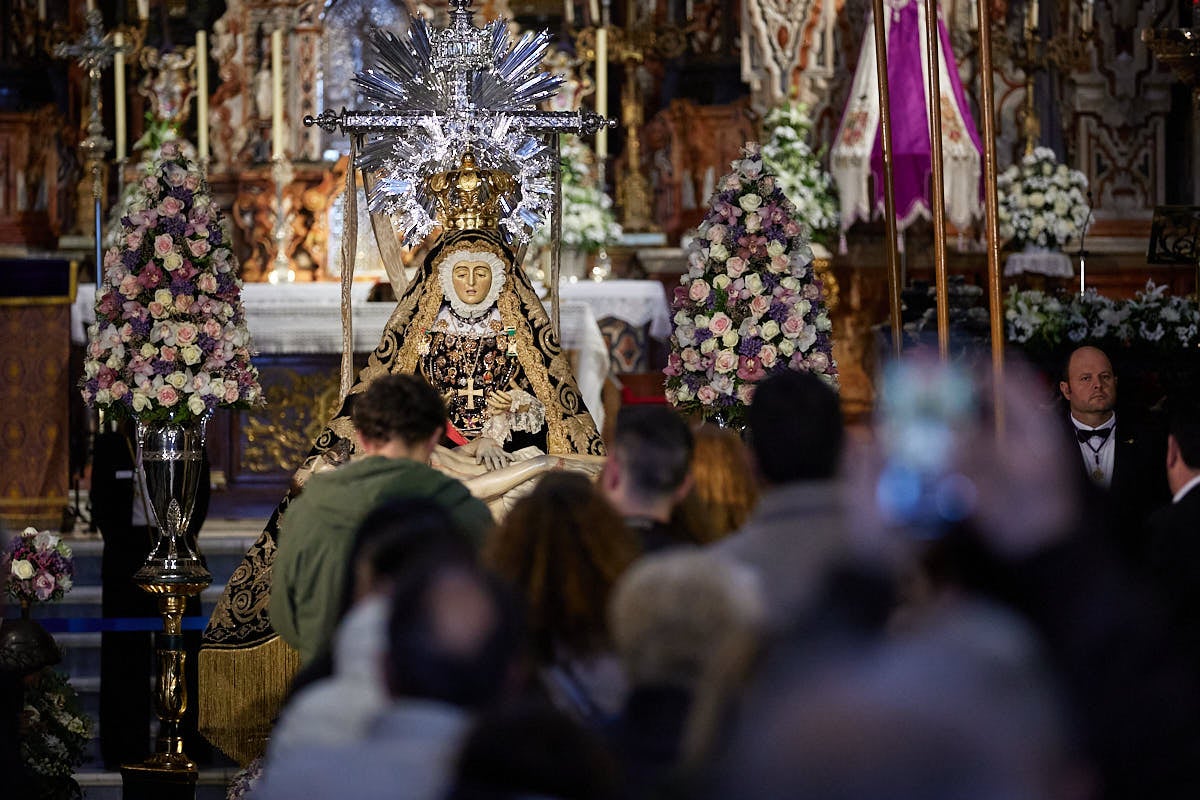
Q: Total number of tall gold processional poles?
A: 3